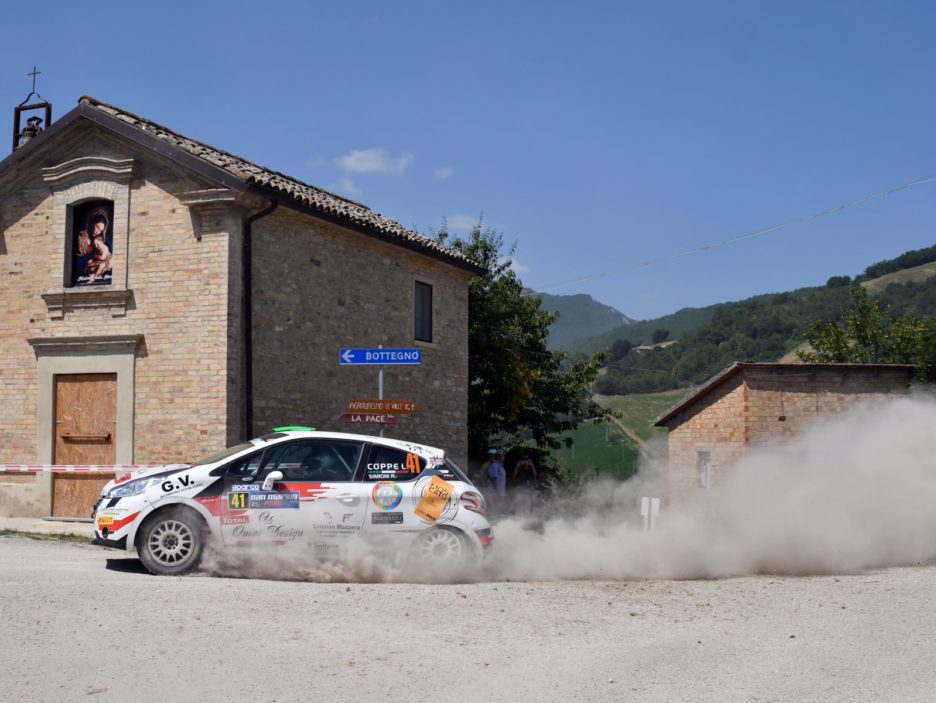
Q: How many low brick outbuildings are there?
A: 1